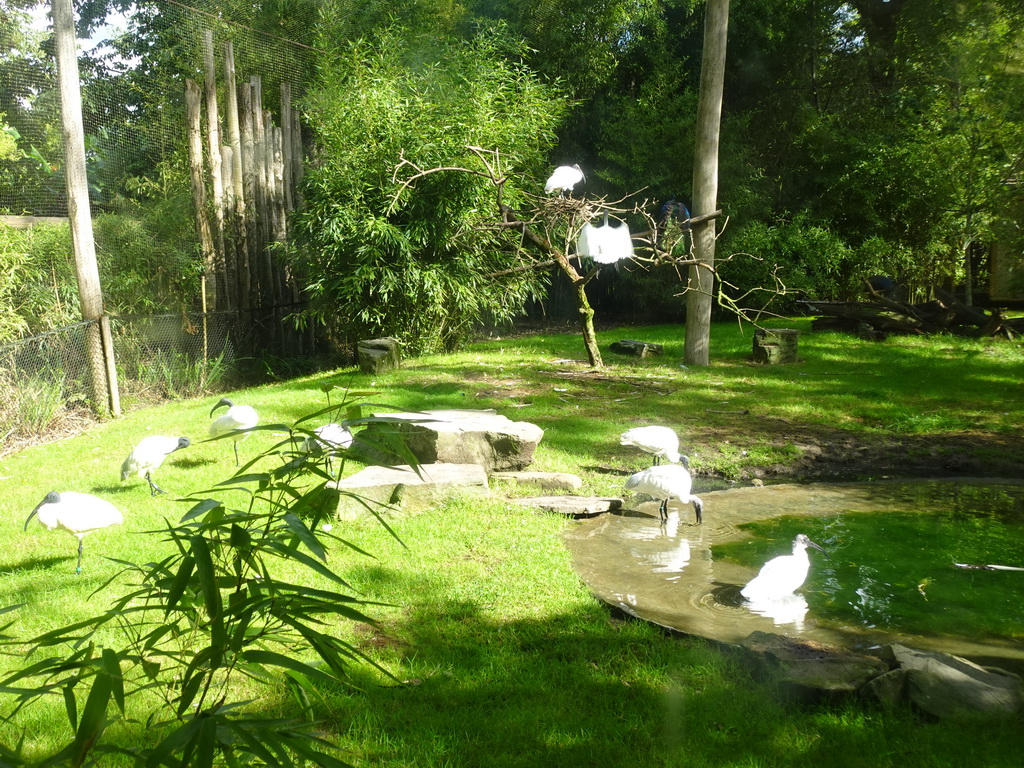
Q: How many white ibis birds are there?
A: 9